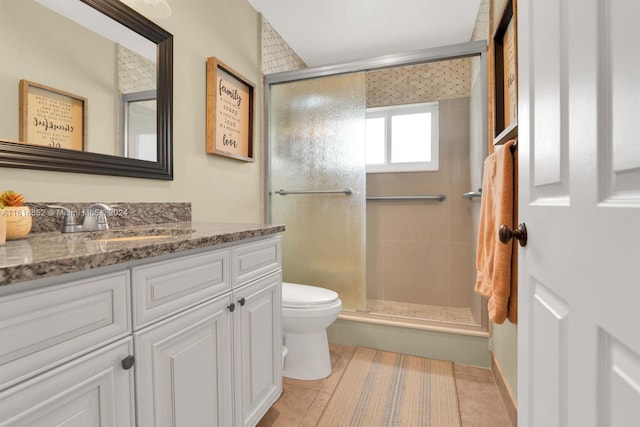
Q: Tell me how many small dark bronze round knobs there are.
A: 3